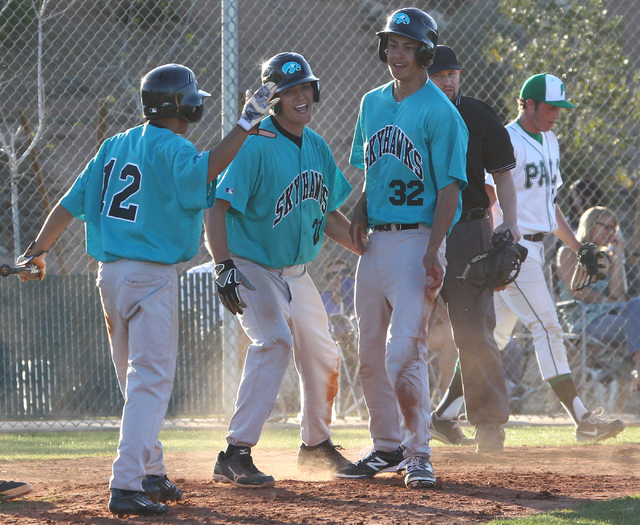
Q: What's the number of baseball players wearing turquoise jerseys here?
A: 3